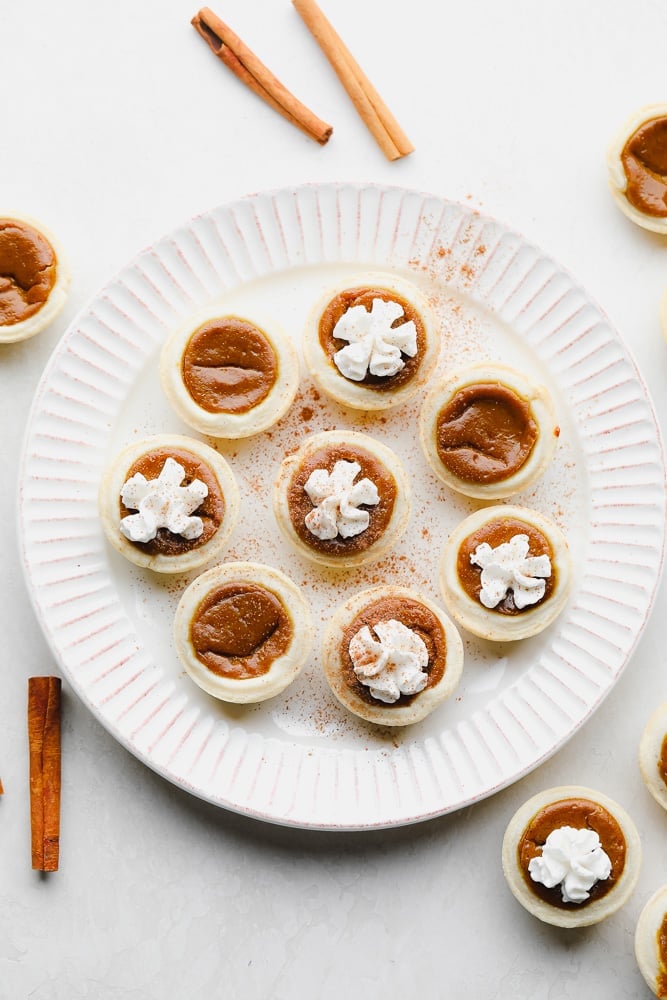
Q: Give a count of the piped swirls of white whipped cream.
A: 6